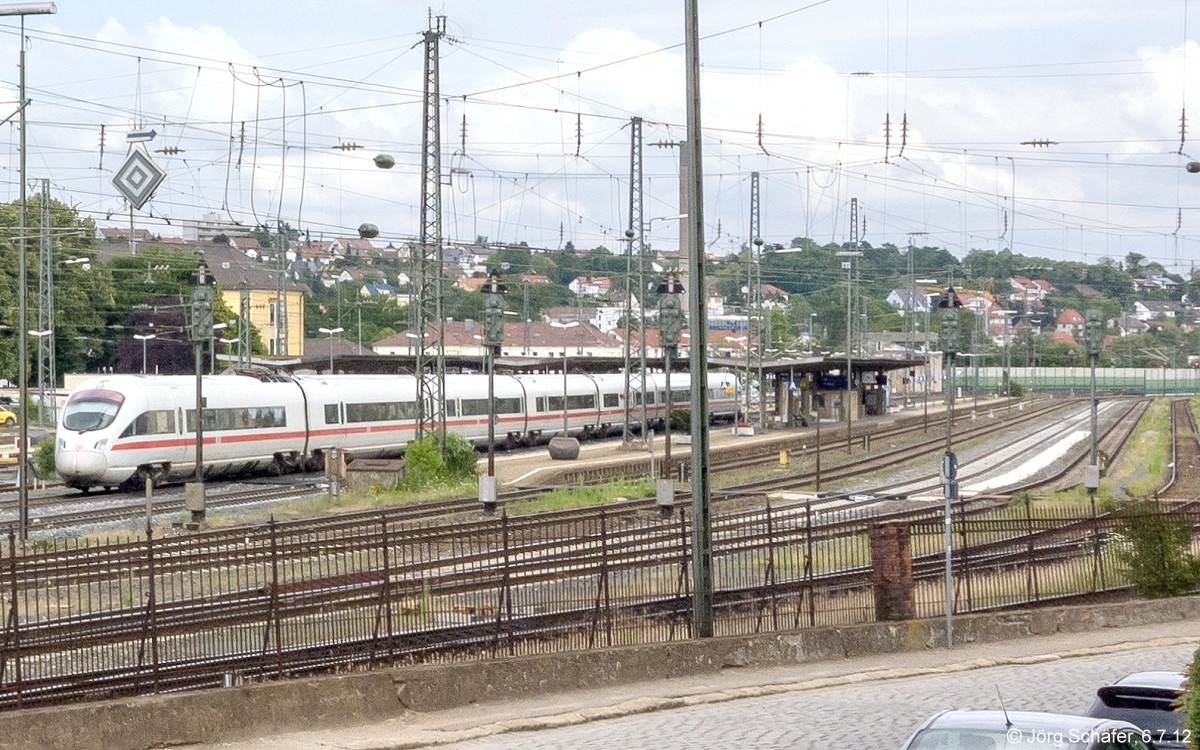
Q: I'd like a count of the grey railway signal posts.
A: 5